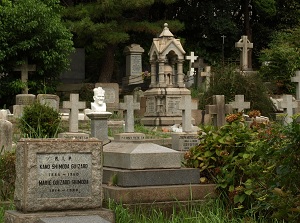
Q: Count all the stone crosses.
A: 12